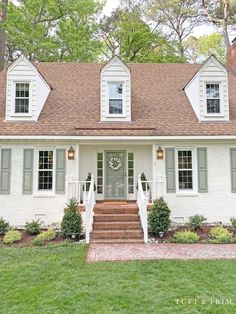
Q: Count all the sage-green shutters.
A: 6